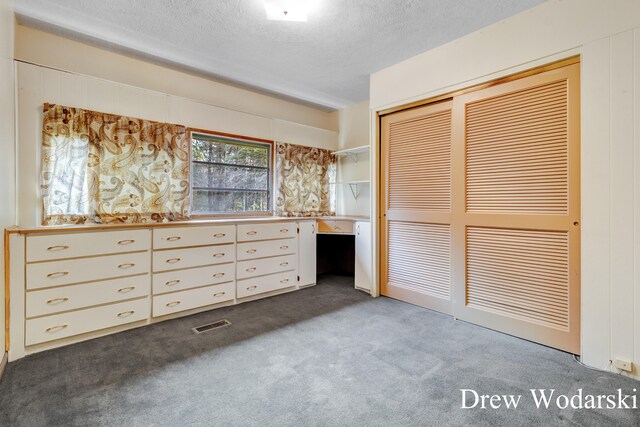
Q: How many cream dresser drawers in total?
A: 12